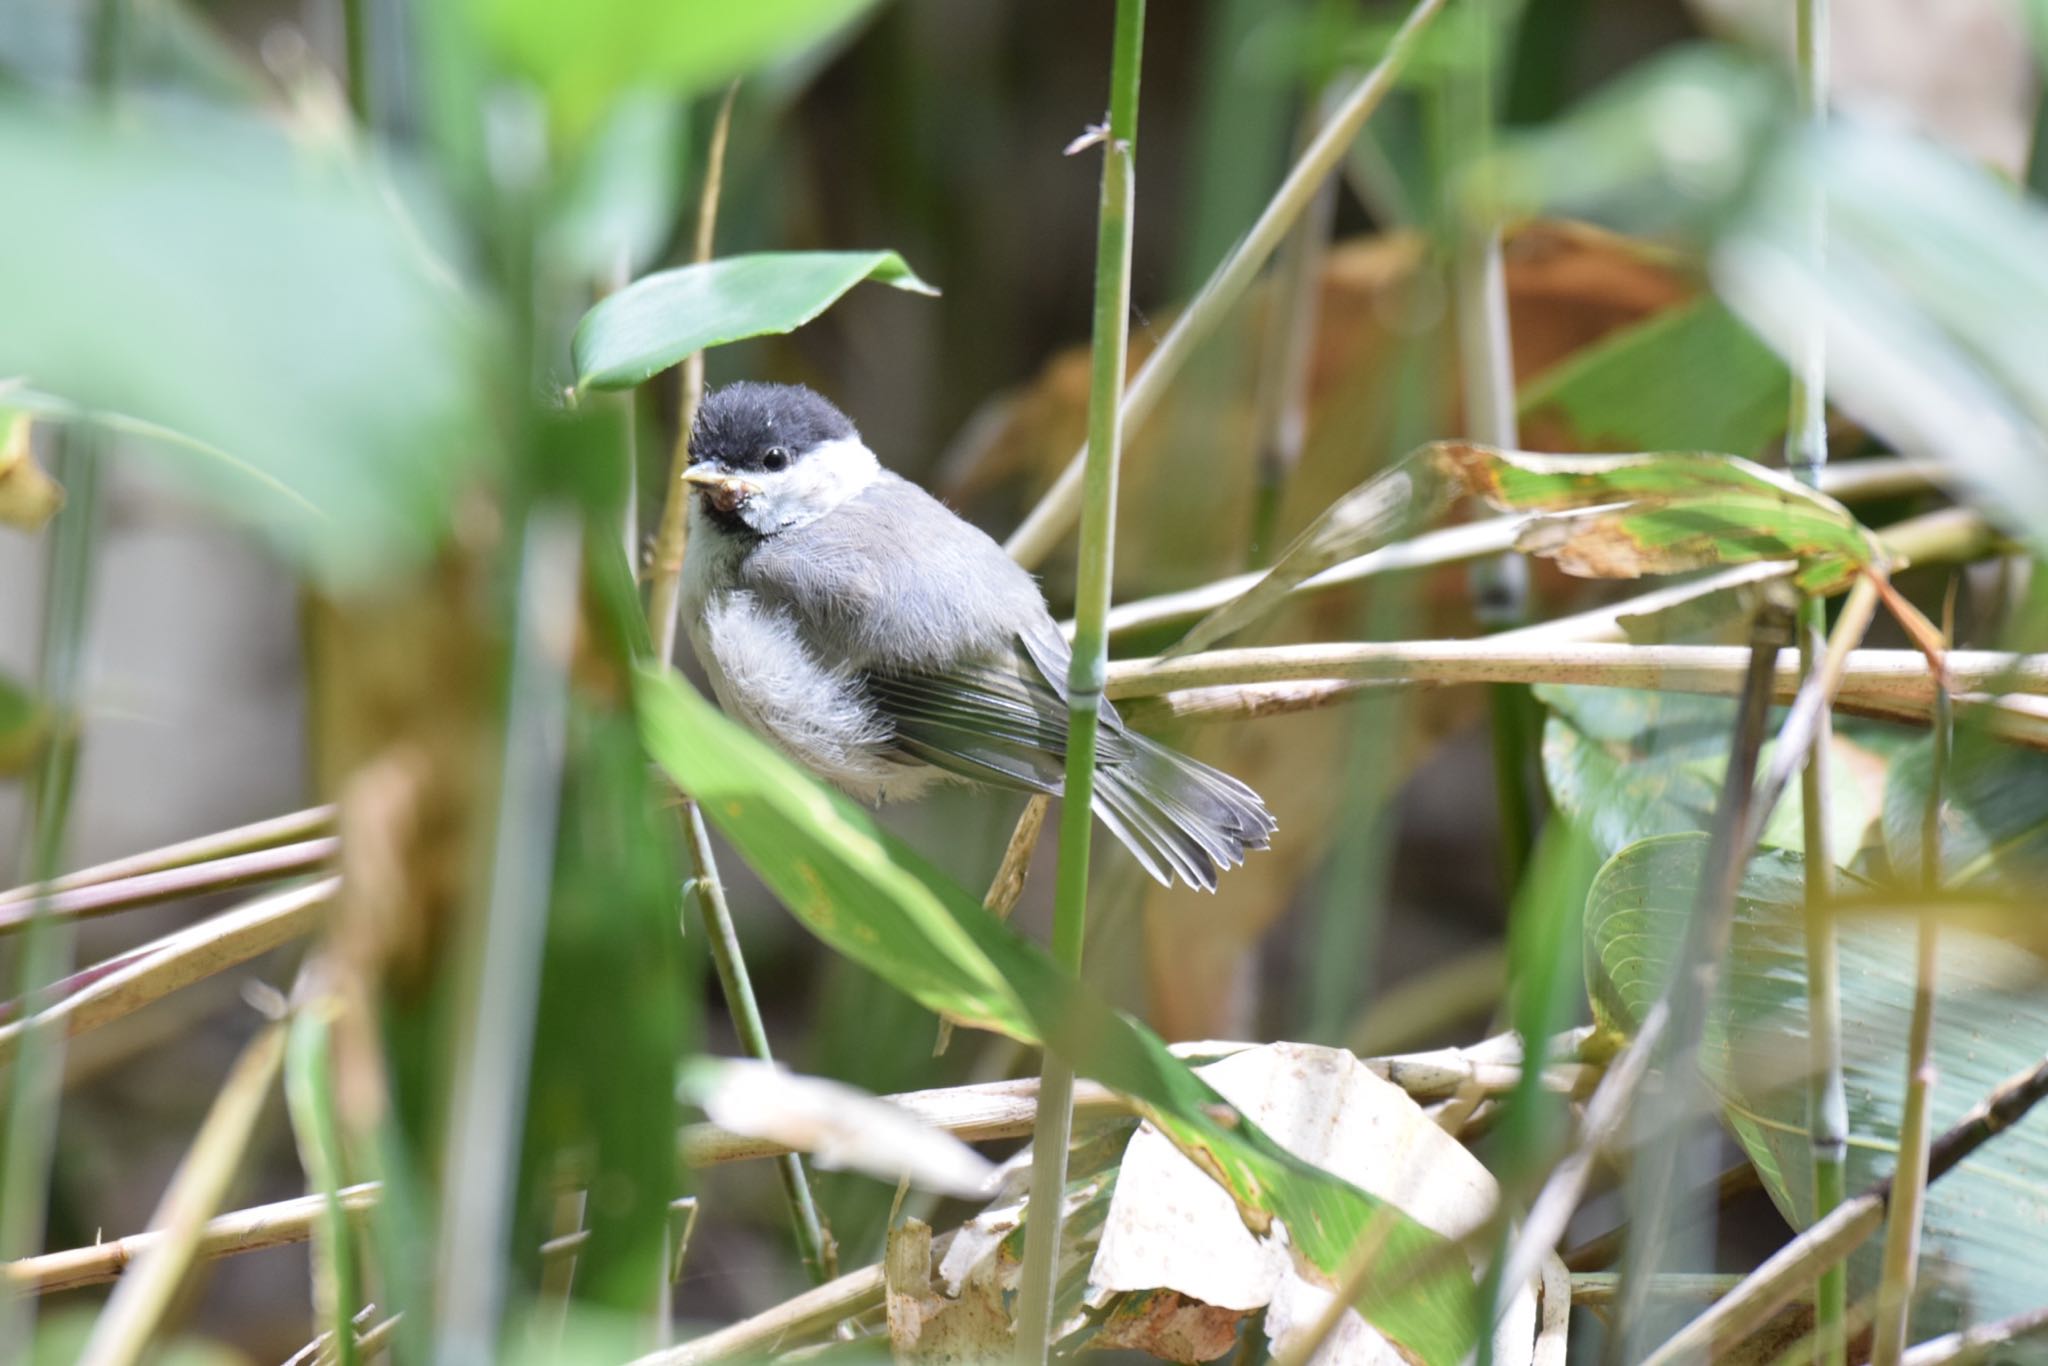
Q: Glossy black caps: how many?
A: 1